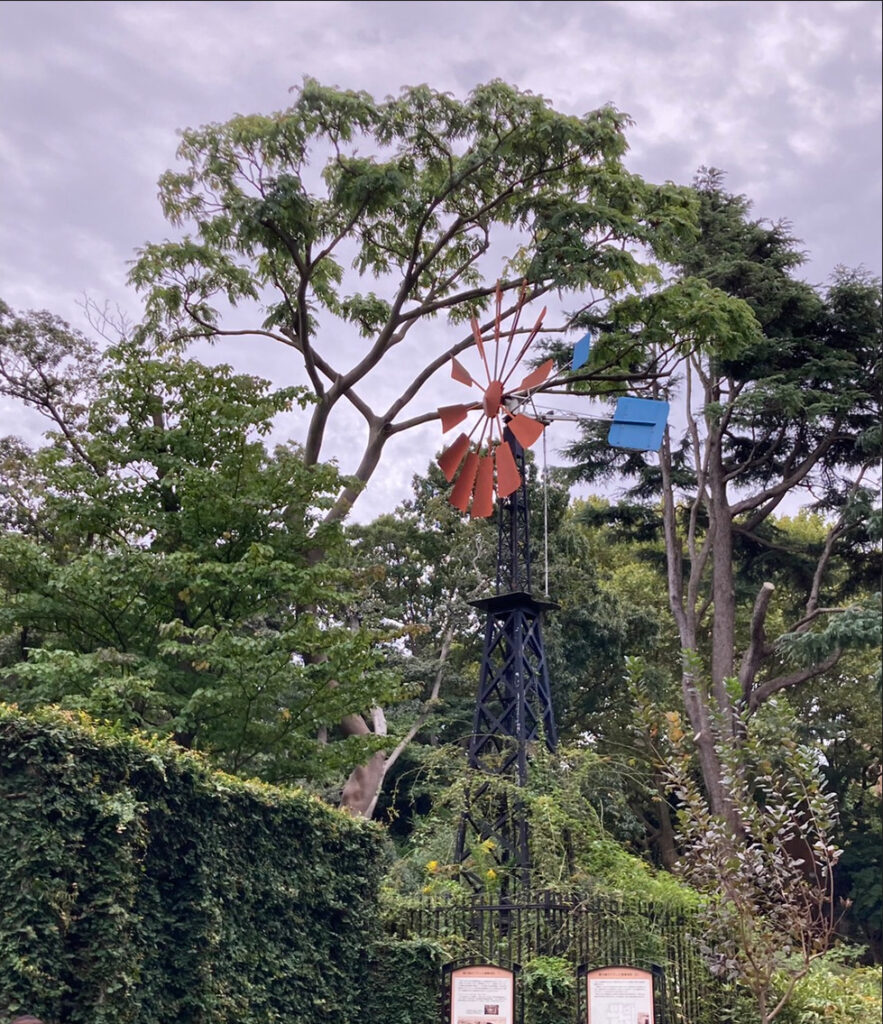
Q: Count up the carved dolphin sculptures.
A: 0